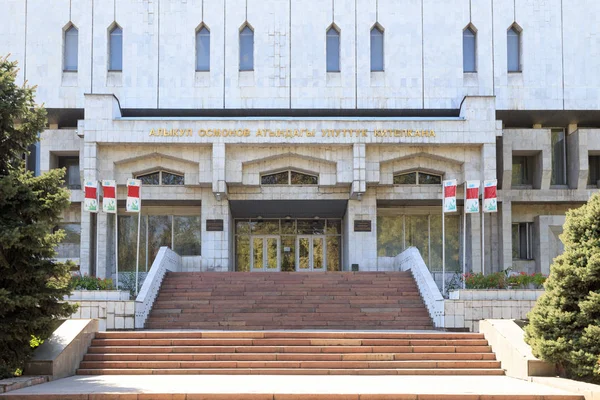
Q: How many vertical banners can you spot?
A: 6